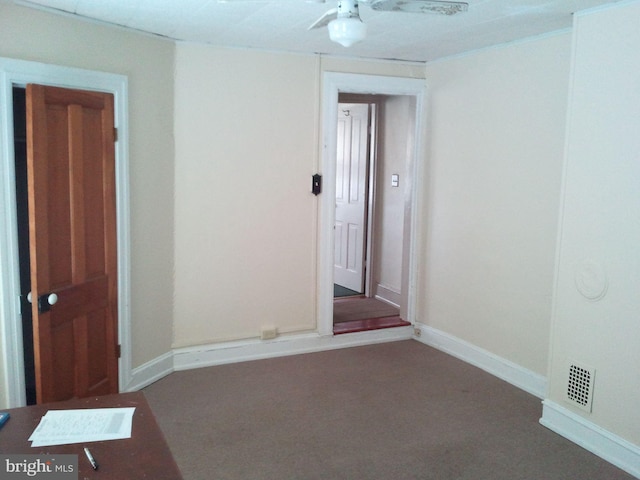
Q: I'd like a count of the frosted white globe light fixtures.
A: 1